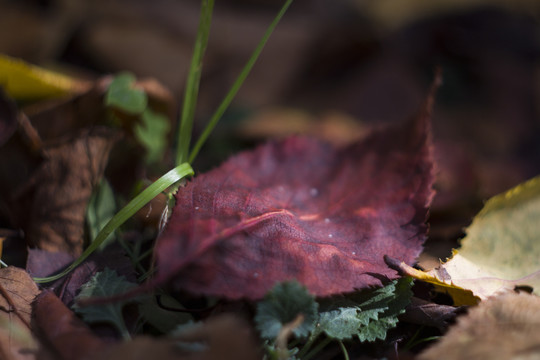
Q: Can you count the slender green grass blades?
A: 3